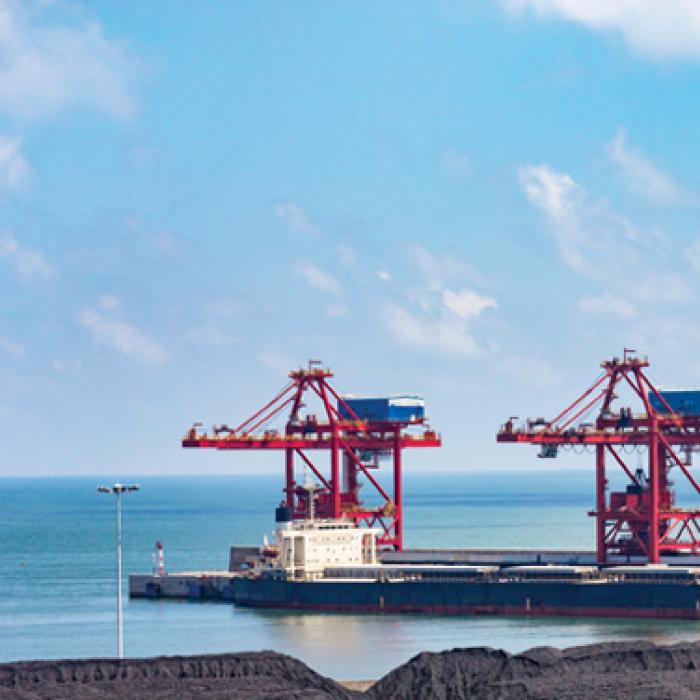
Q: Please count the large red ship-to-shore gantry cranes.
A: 2